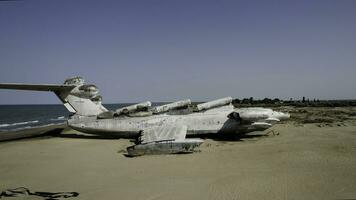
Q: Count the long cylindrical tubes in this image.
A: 3